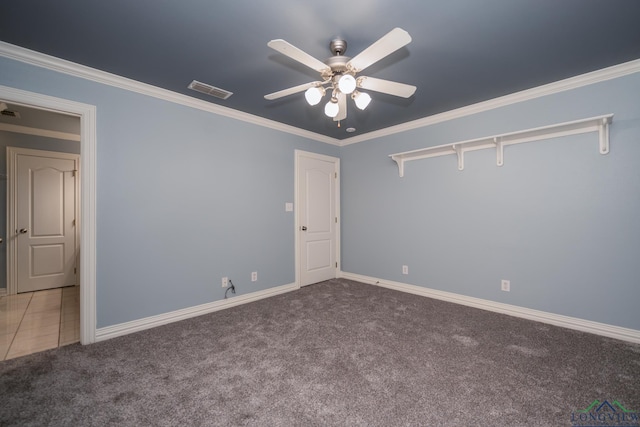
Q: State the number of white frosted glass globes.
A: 4